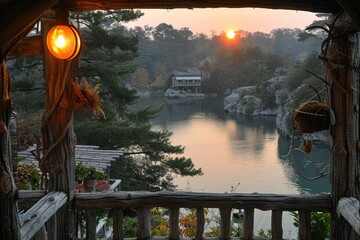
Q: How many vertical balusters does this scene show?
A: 9